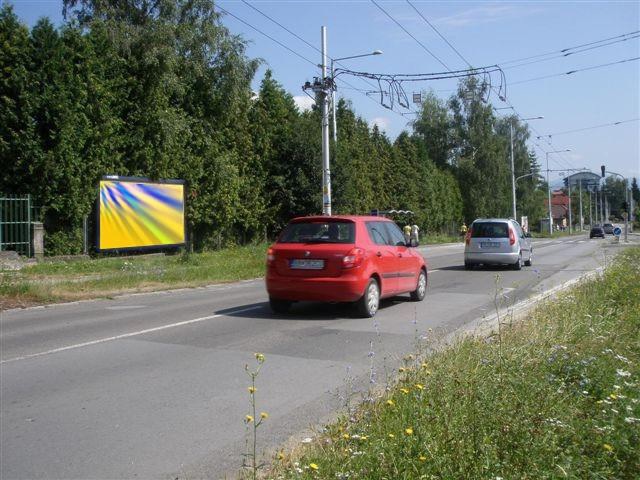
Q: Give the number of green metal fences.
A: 1